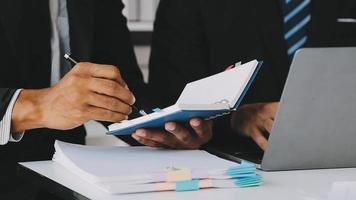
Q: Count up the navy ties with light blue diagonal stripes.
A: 1